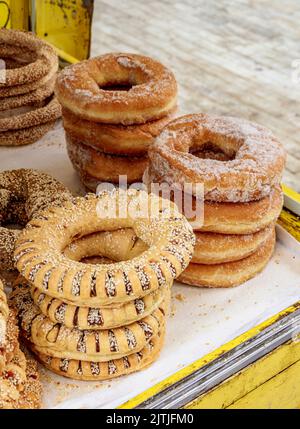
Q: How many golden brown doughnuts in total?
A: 8